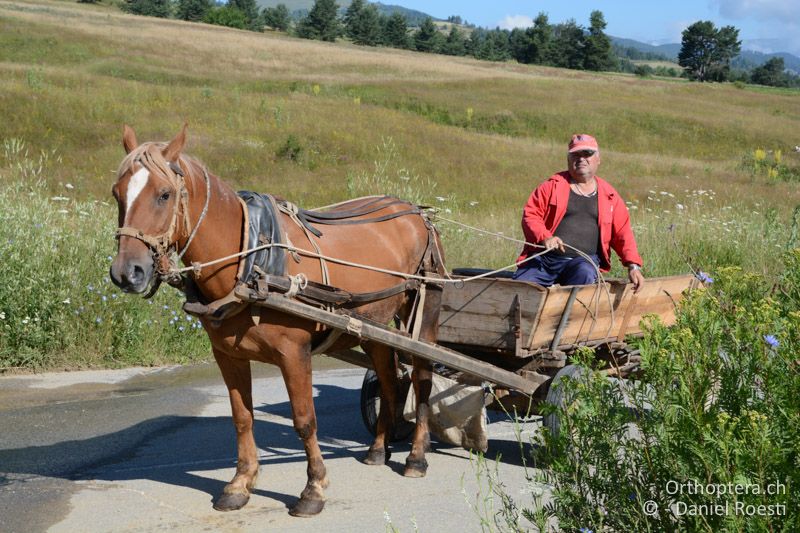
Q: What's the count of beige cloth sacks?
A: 1